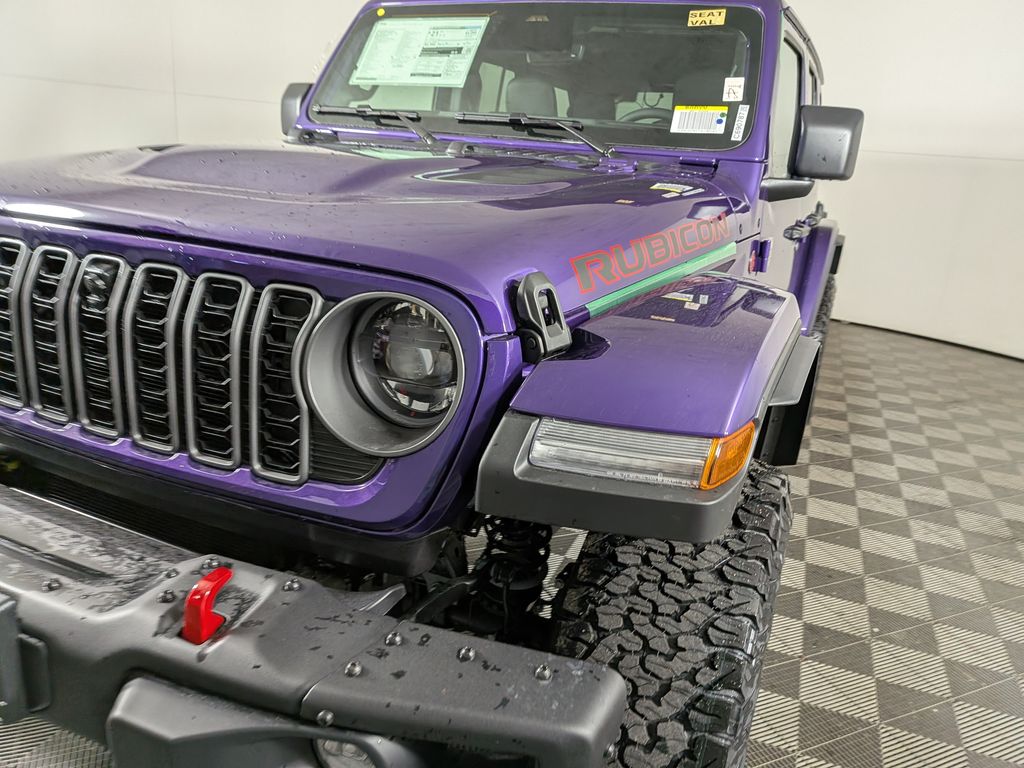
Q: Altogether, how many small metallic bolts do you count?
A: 11